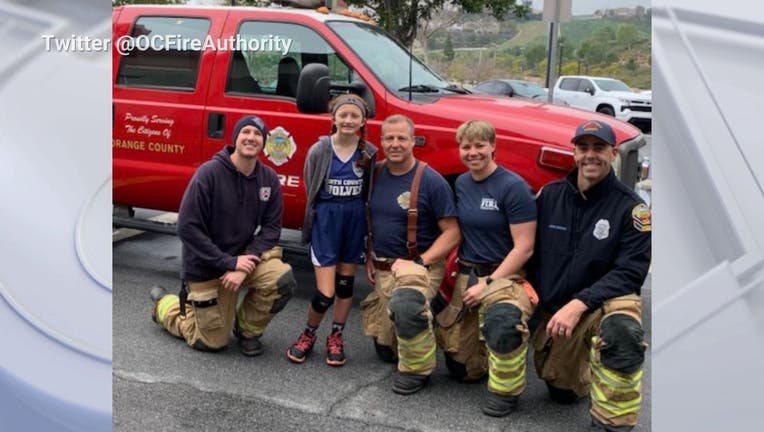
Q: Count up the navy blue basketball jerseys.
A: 1